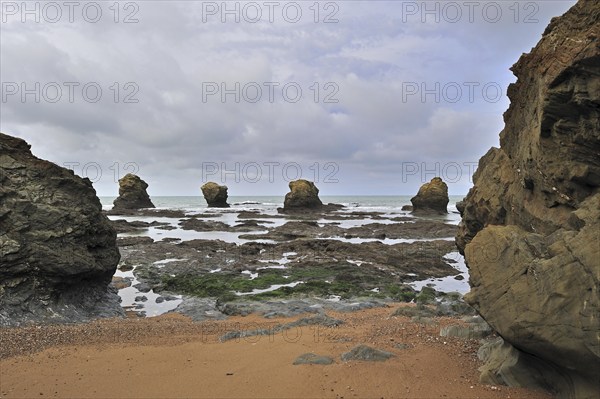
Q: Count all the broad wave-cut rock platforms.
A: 1